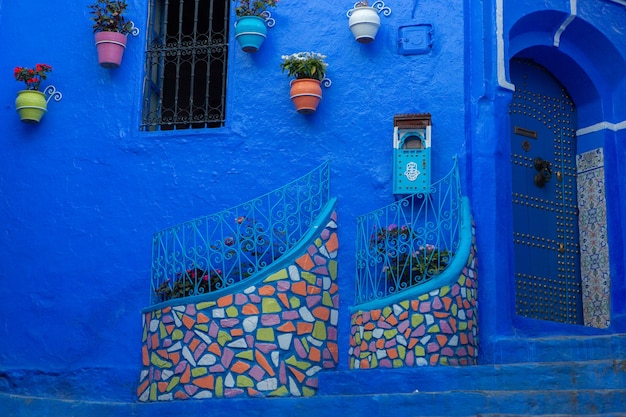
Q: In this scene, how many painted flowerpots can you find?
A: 5